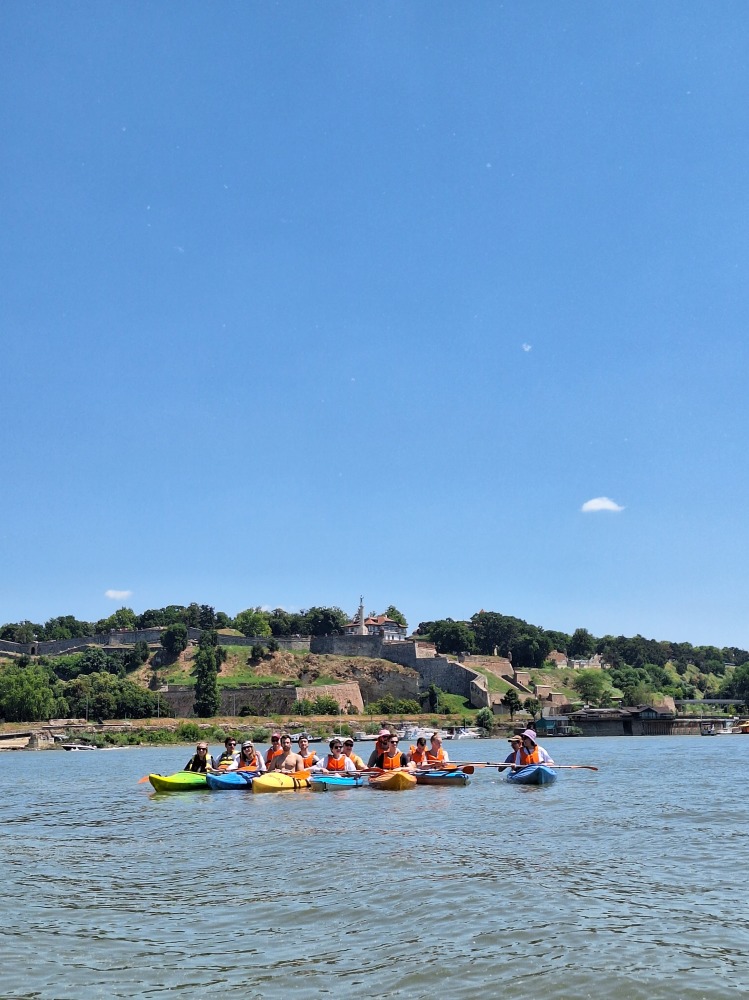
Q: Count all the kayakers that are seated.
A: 14